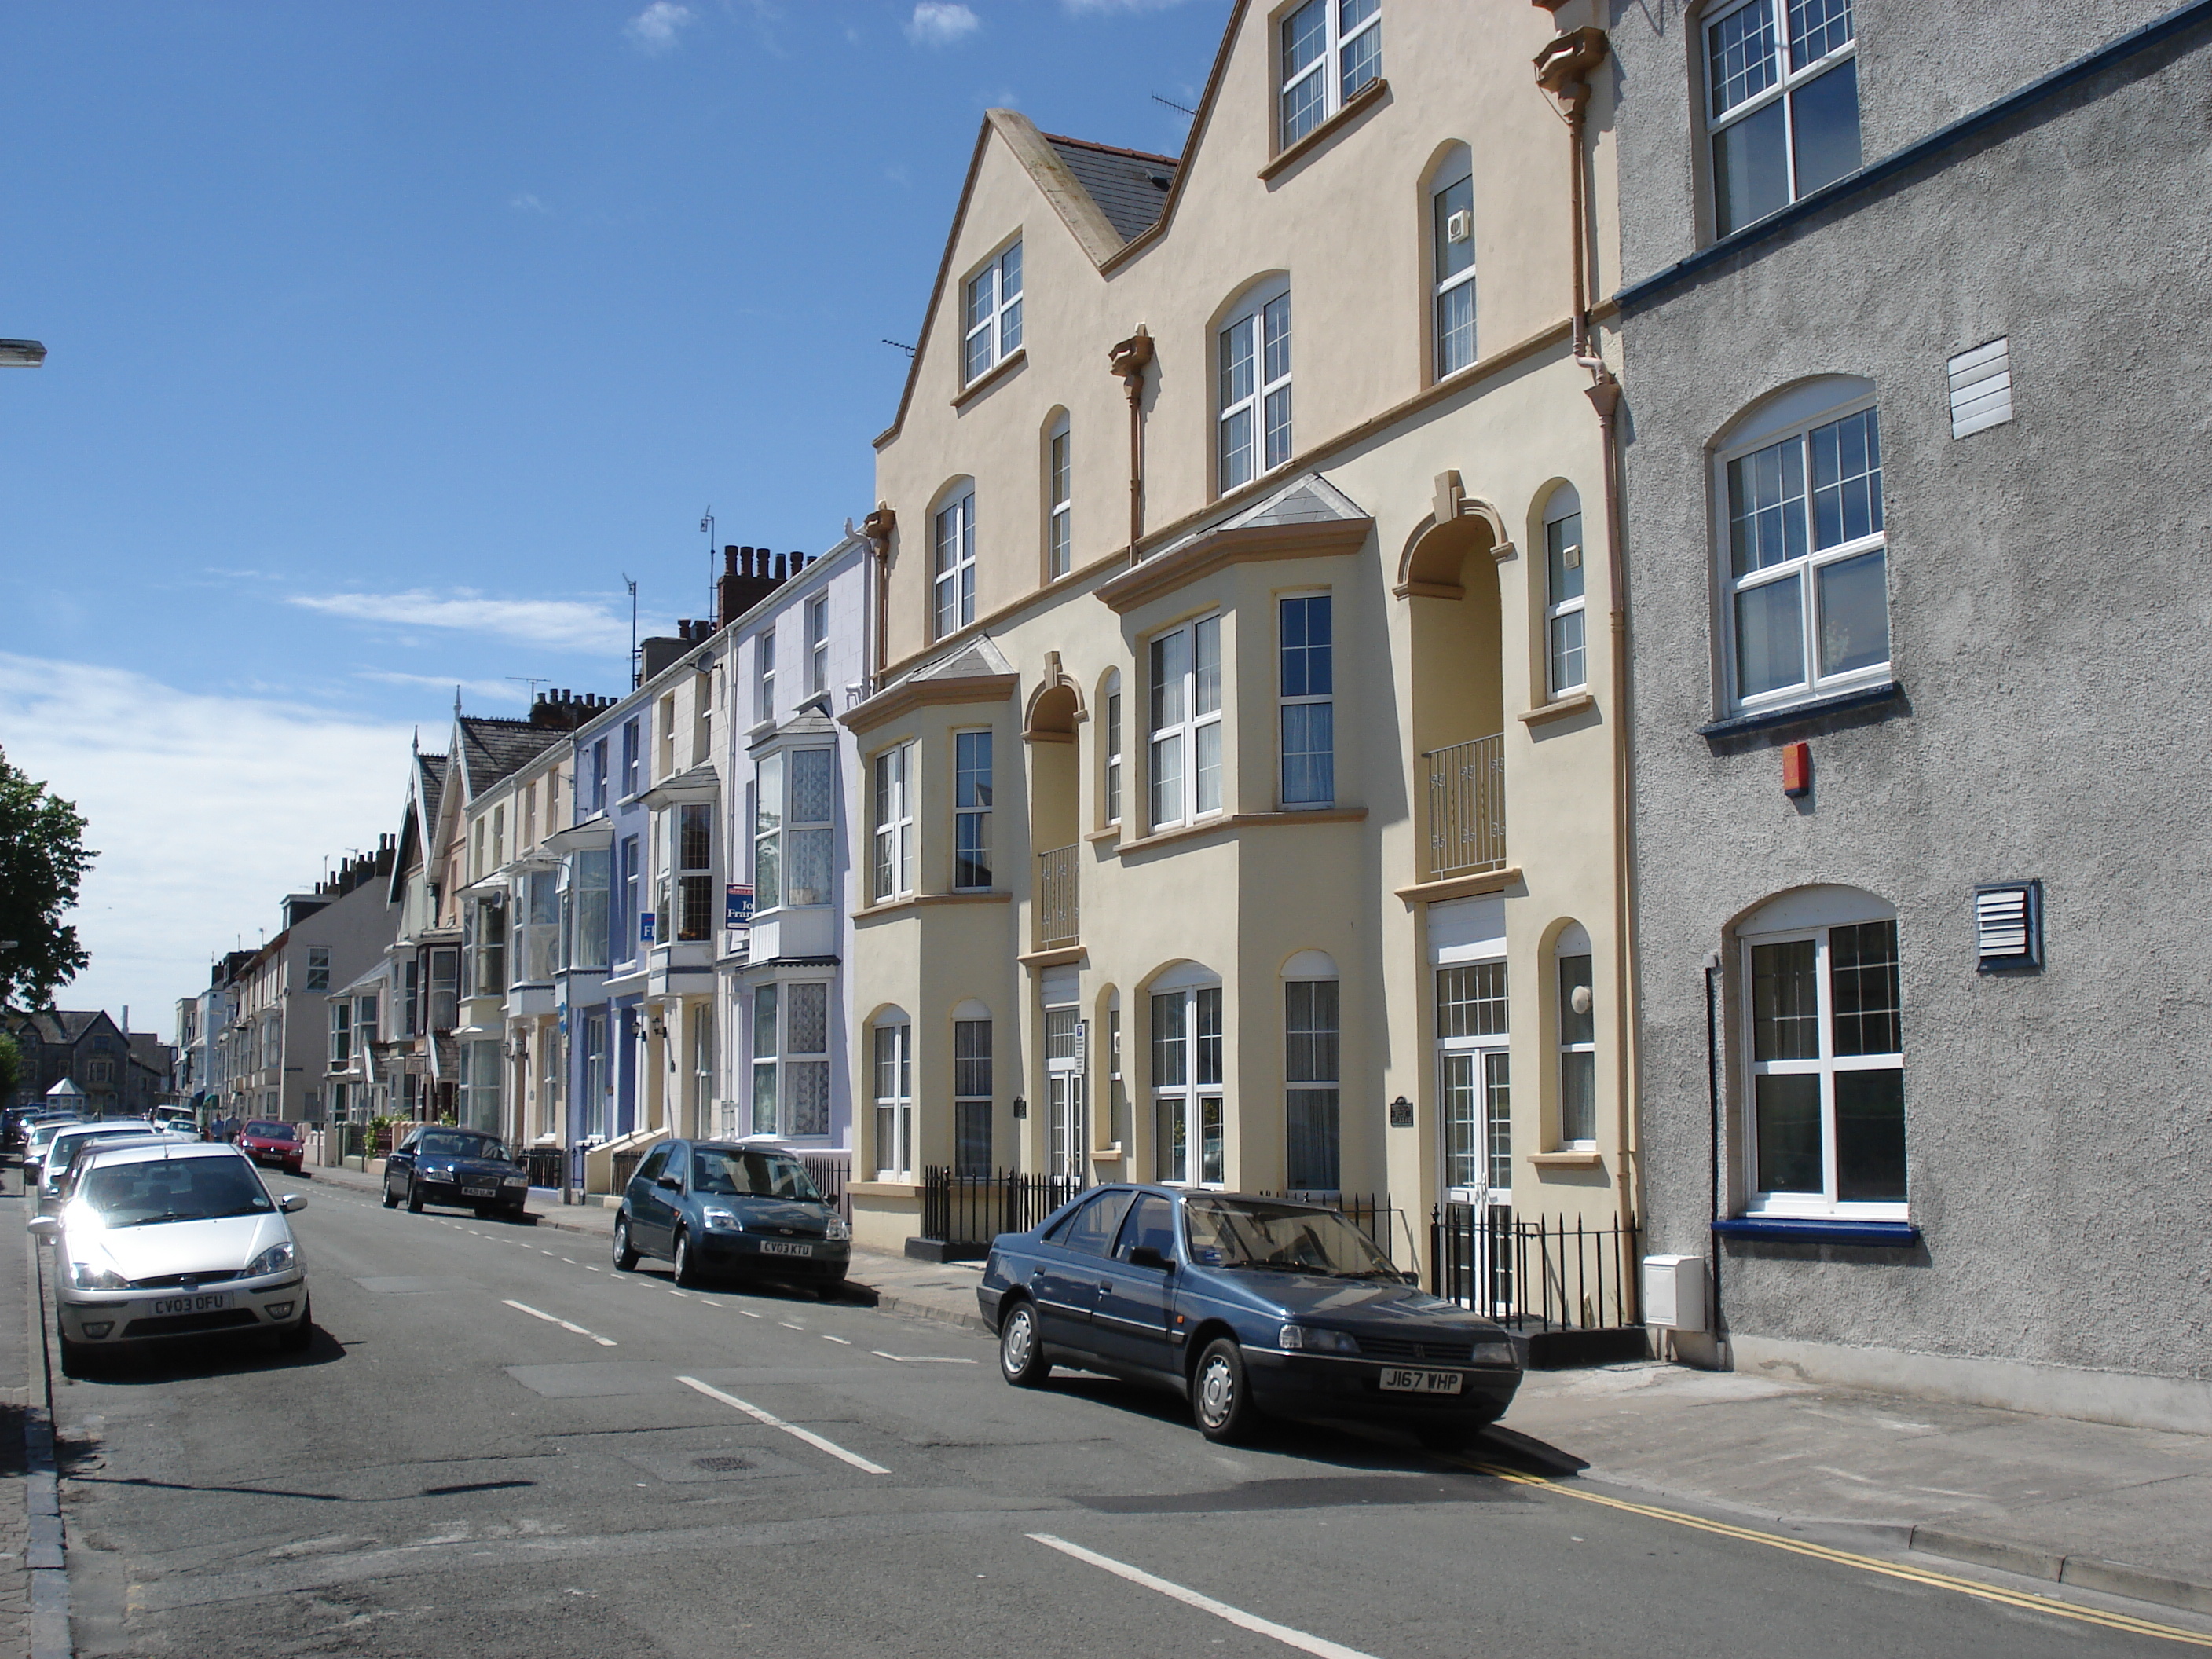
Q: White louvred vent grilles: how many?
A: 2